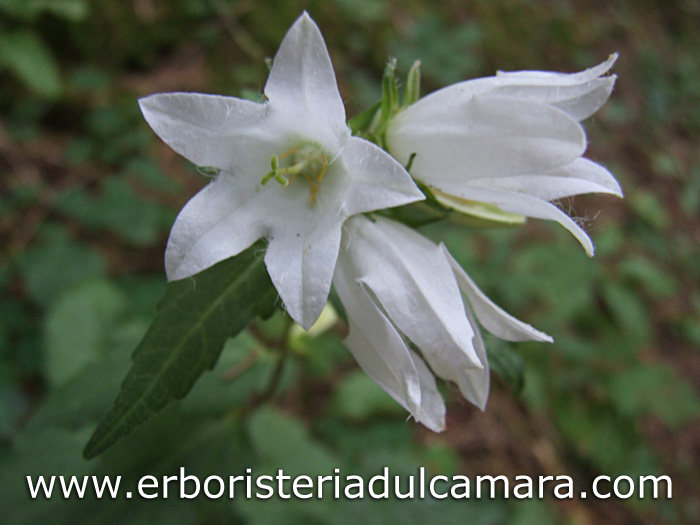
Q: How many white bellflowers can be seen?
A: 3